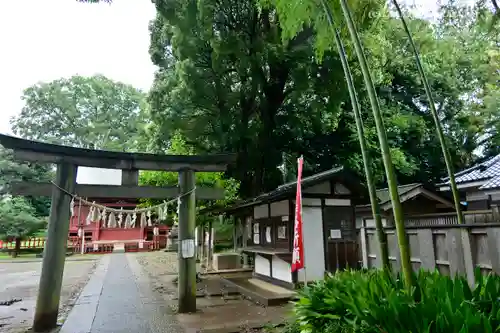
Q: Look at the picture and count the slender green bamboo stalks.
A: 3